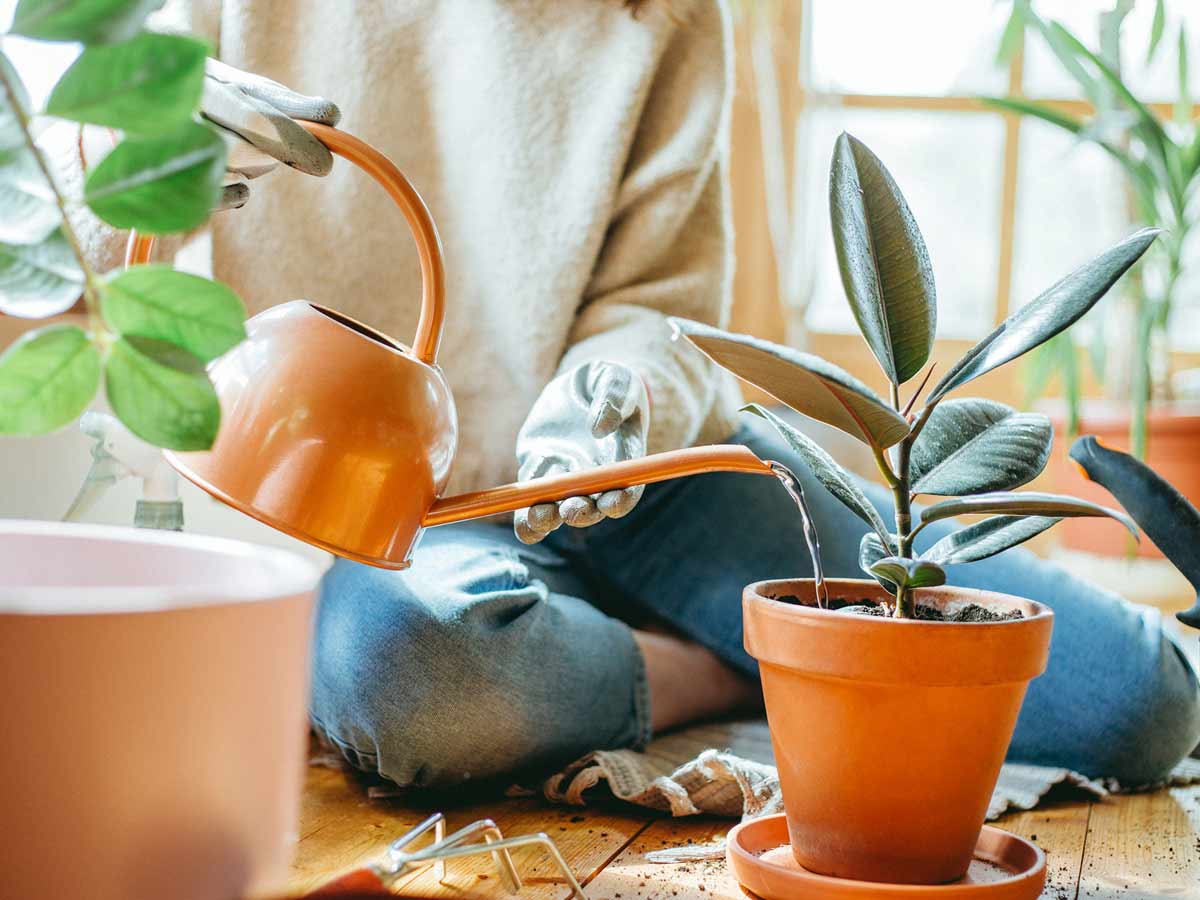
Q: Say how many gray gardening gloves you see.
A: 2